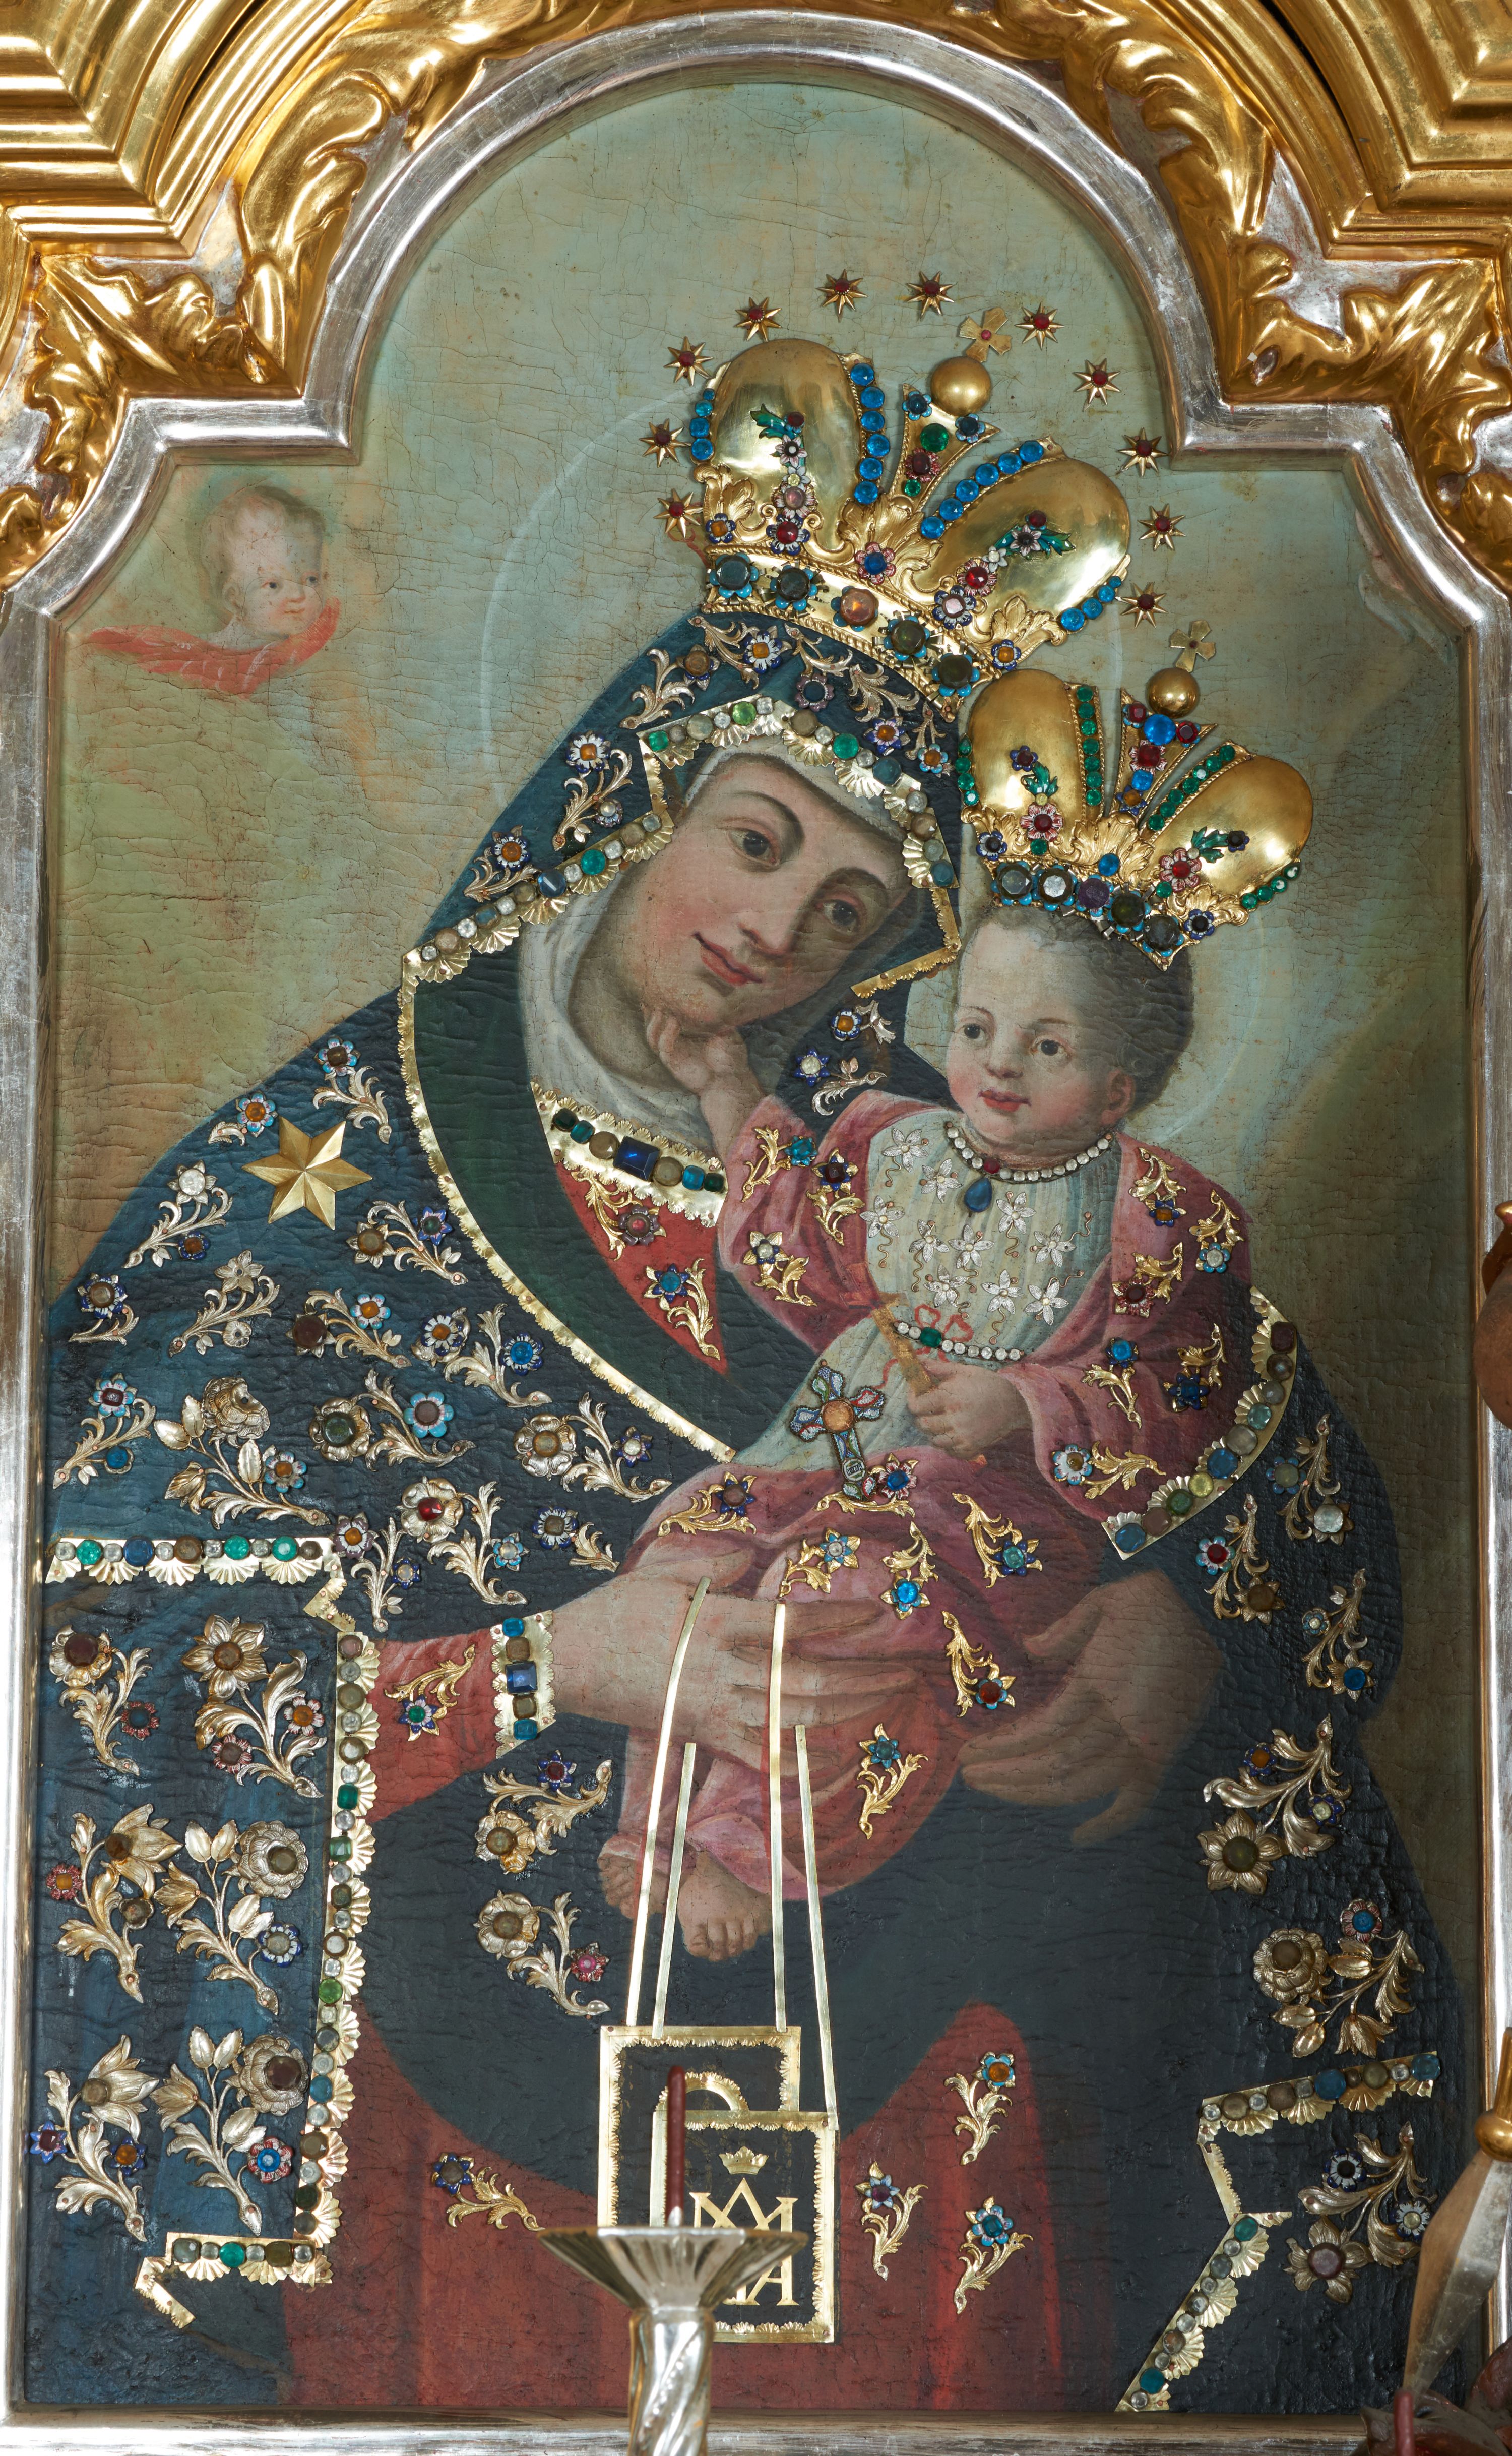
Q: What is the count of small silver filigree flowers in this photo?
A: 10